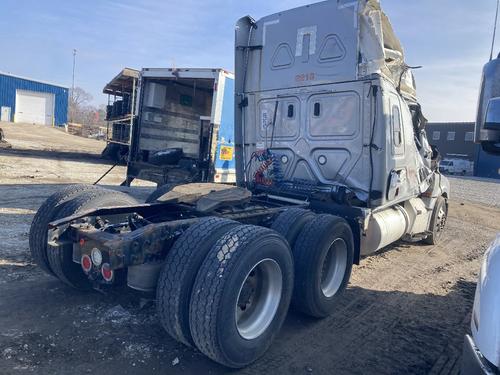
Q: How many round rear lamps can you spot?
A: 3